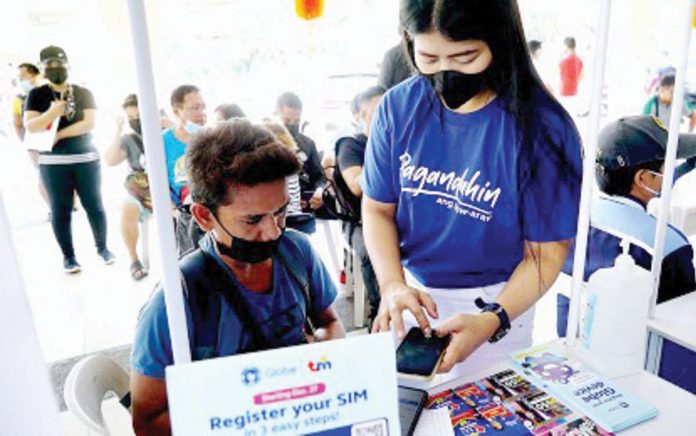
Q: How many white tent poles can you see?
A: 3